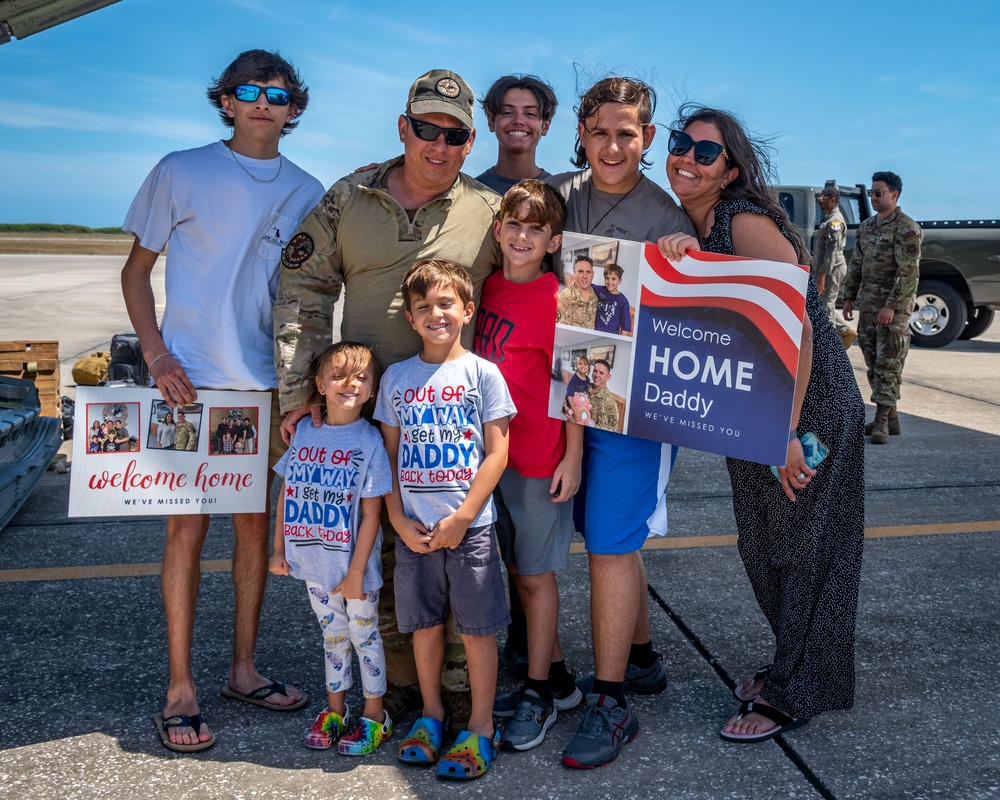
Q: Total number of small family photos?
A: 5